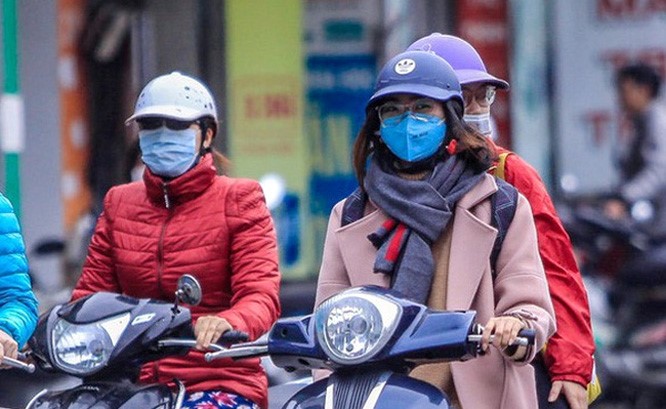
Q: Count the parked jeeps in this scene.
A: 0